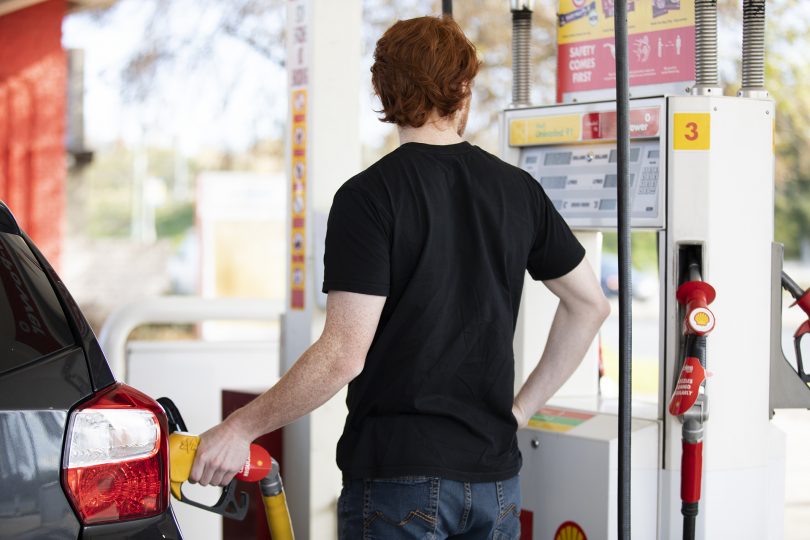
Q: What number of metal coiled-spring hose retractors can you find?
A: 3